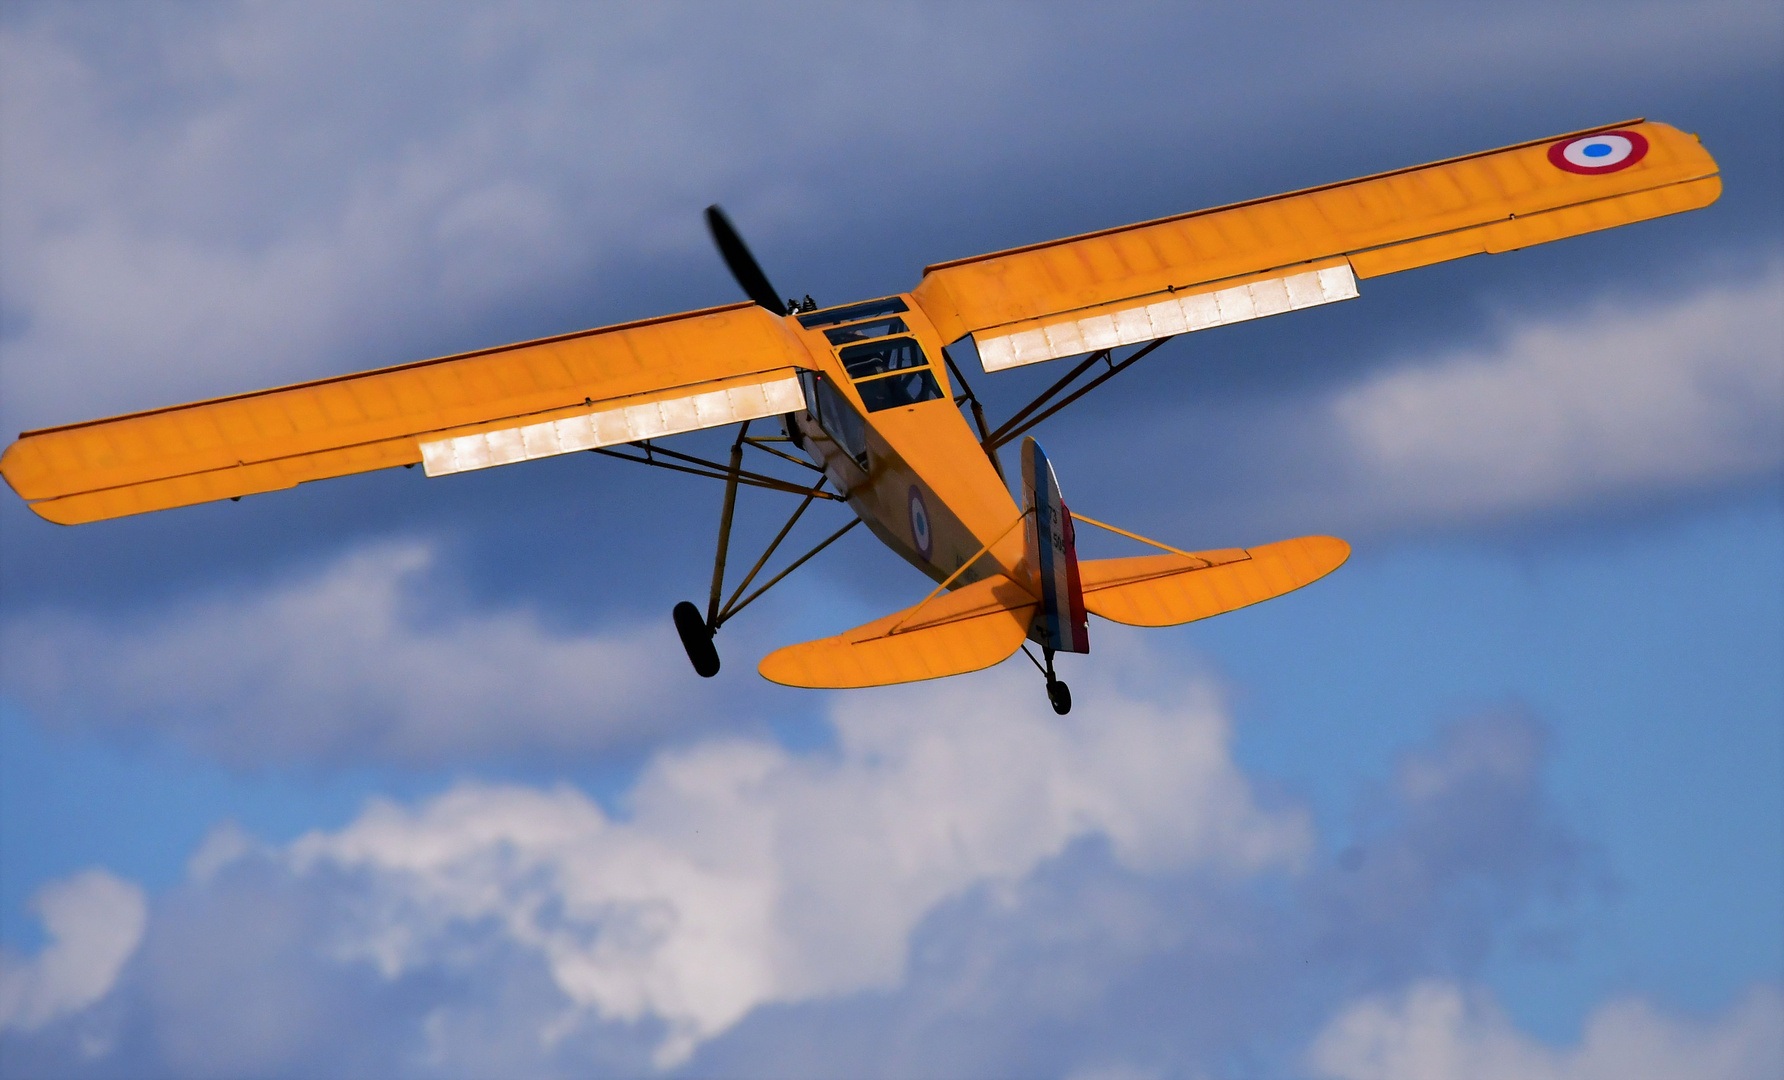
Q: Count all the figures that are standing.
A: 0